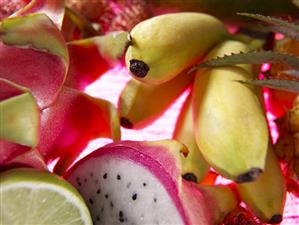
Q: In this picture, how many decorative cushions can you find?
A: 0